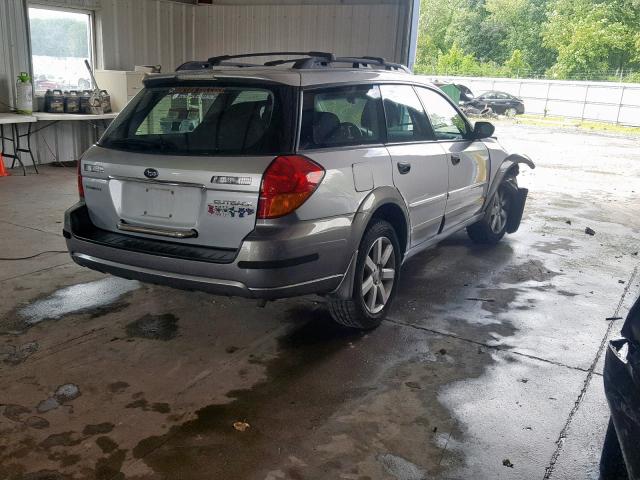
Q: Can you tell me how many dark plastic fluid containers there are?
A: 4